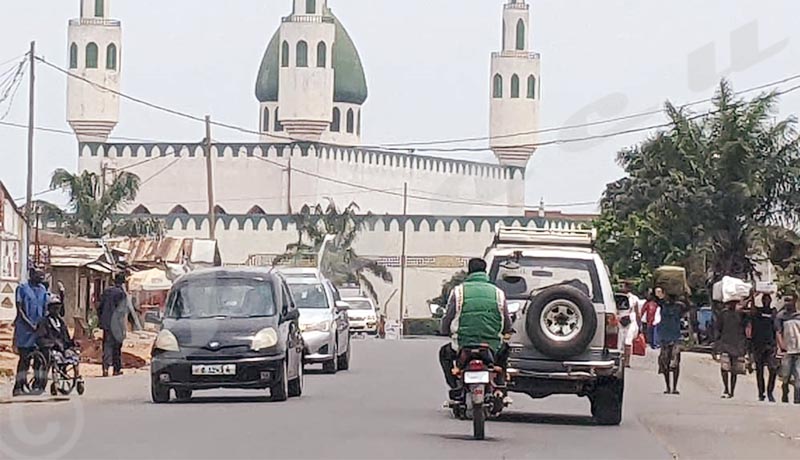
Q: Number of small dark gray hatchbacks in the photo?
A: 1